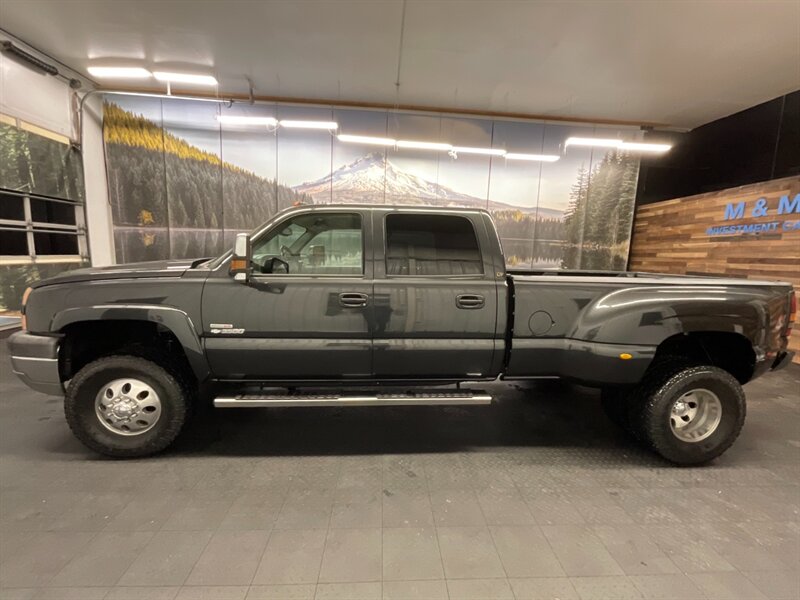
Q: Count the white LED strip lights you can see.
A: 10